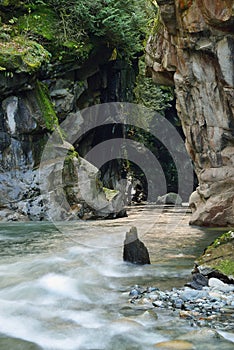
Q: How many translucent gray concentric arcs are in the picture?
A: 2